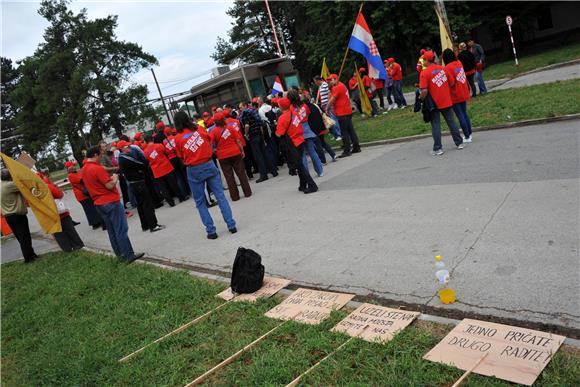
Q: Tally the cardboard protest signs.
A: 4